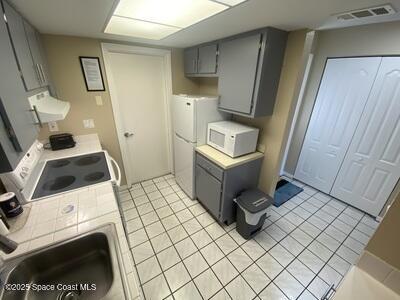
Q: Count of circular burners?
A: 4